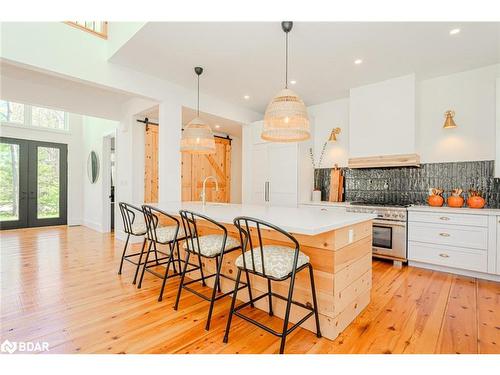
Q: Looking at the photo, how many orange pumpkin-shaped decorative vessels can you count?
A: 3